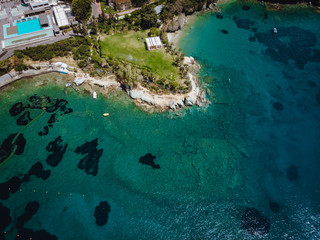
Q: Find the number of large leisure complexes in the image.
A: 1